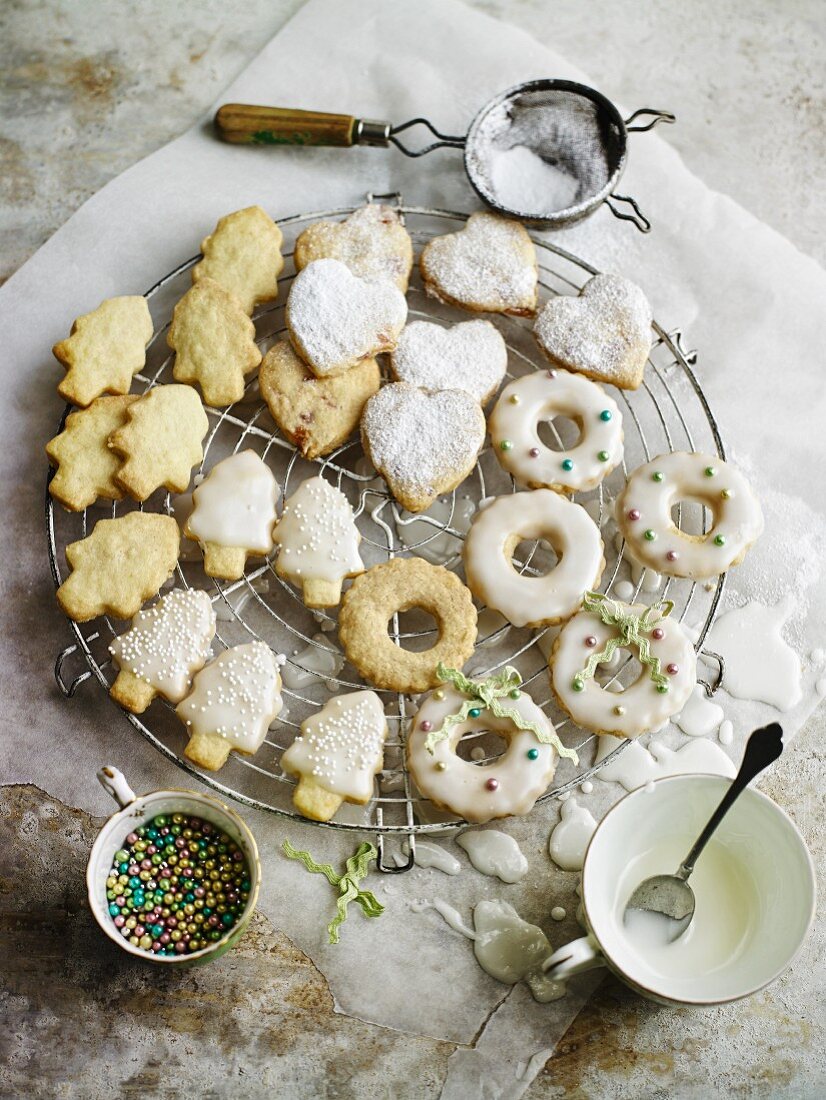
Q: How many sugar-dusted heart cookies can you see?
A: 6